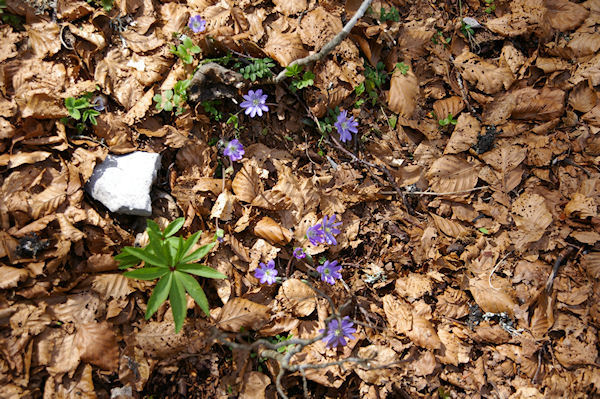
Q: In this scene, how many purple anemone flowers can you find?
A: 10